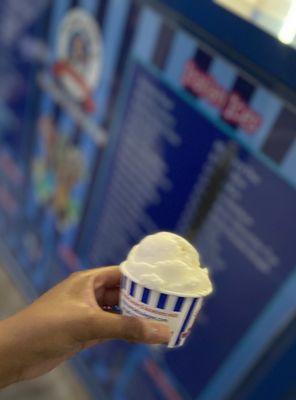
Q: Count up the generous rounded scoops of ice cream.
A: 1